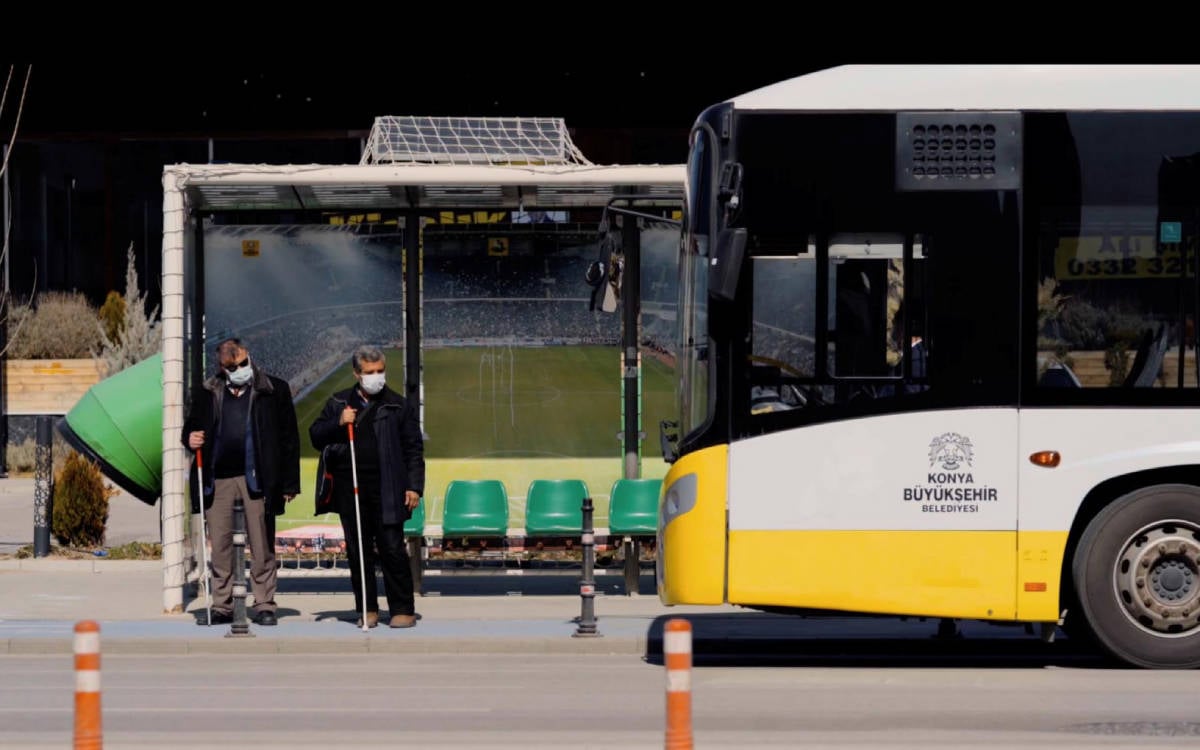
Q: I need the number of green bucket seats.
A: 4